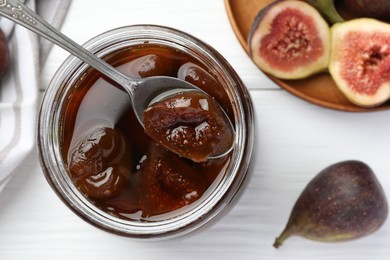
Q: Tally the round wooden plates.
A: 1